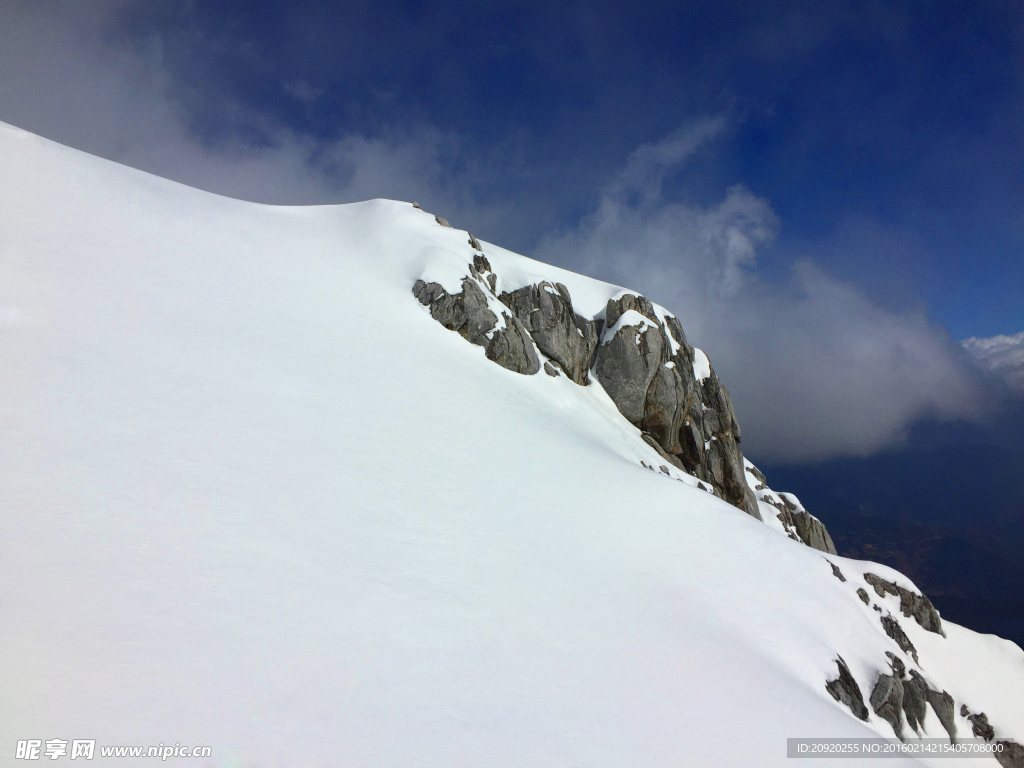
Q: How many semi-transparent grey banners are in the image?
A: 1